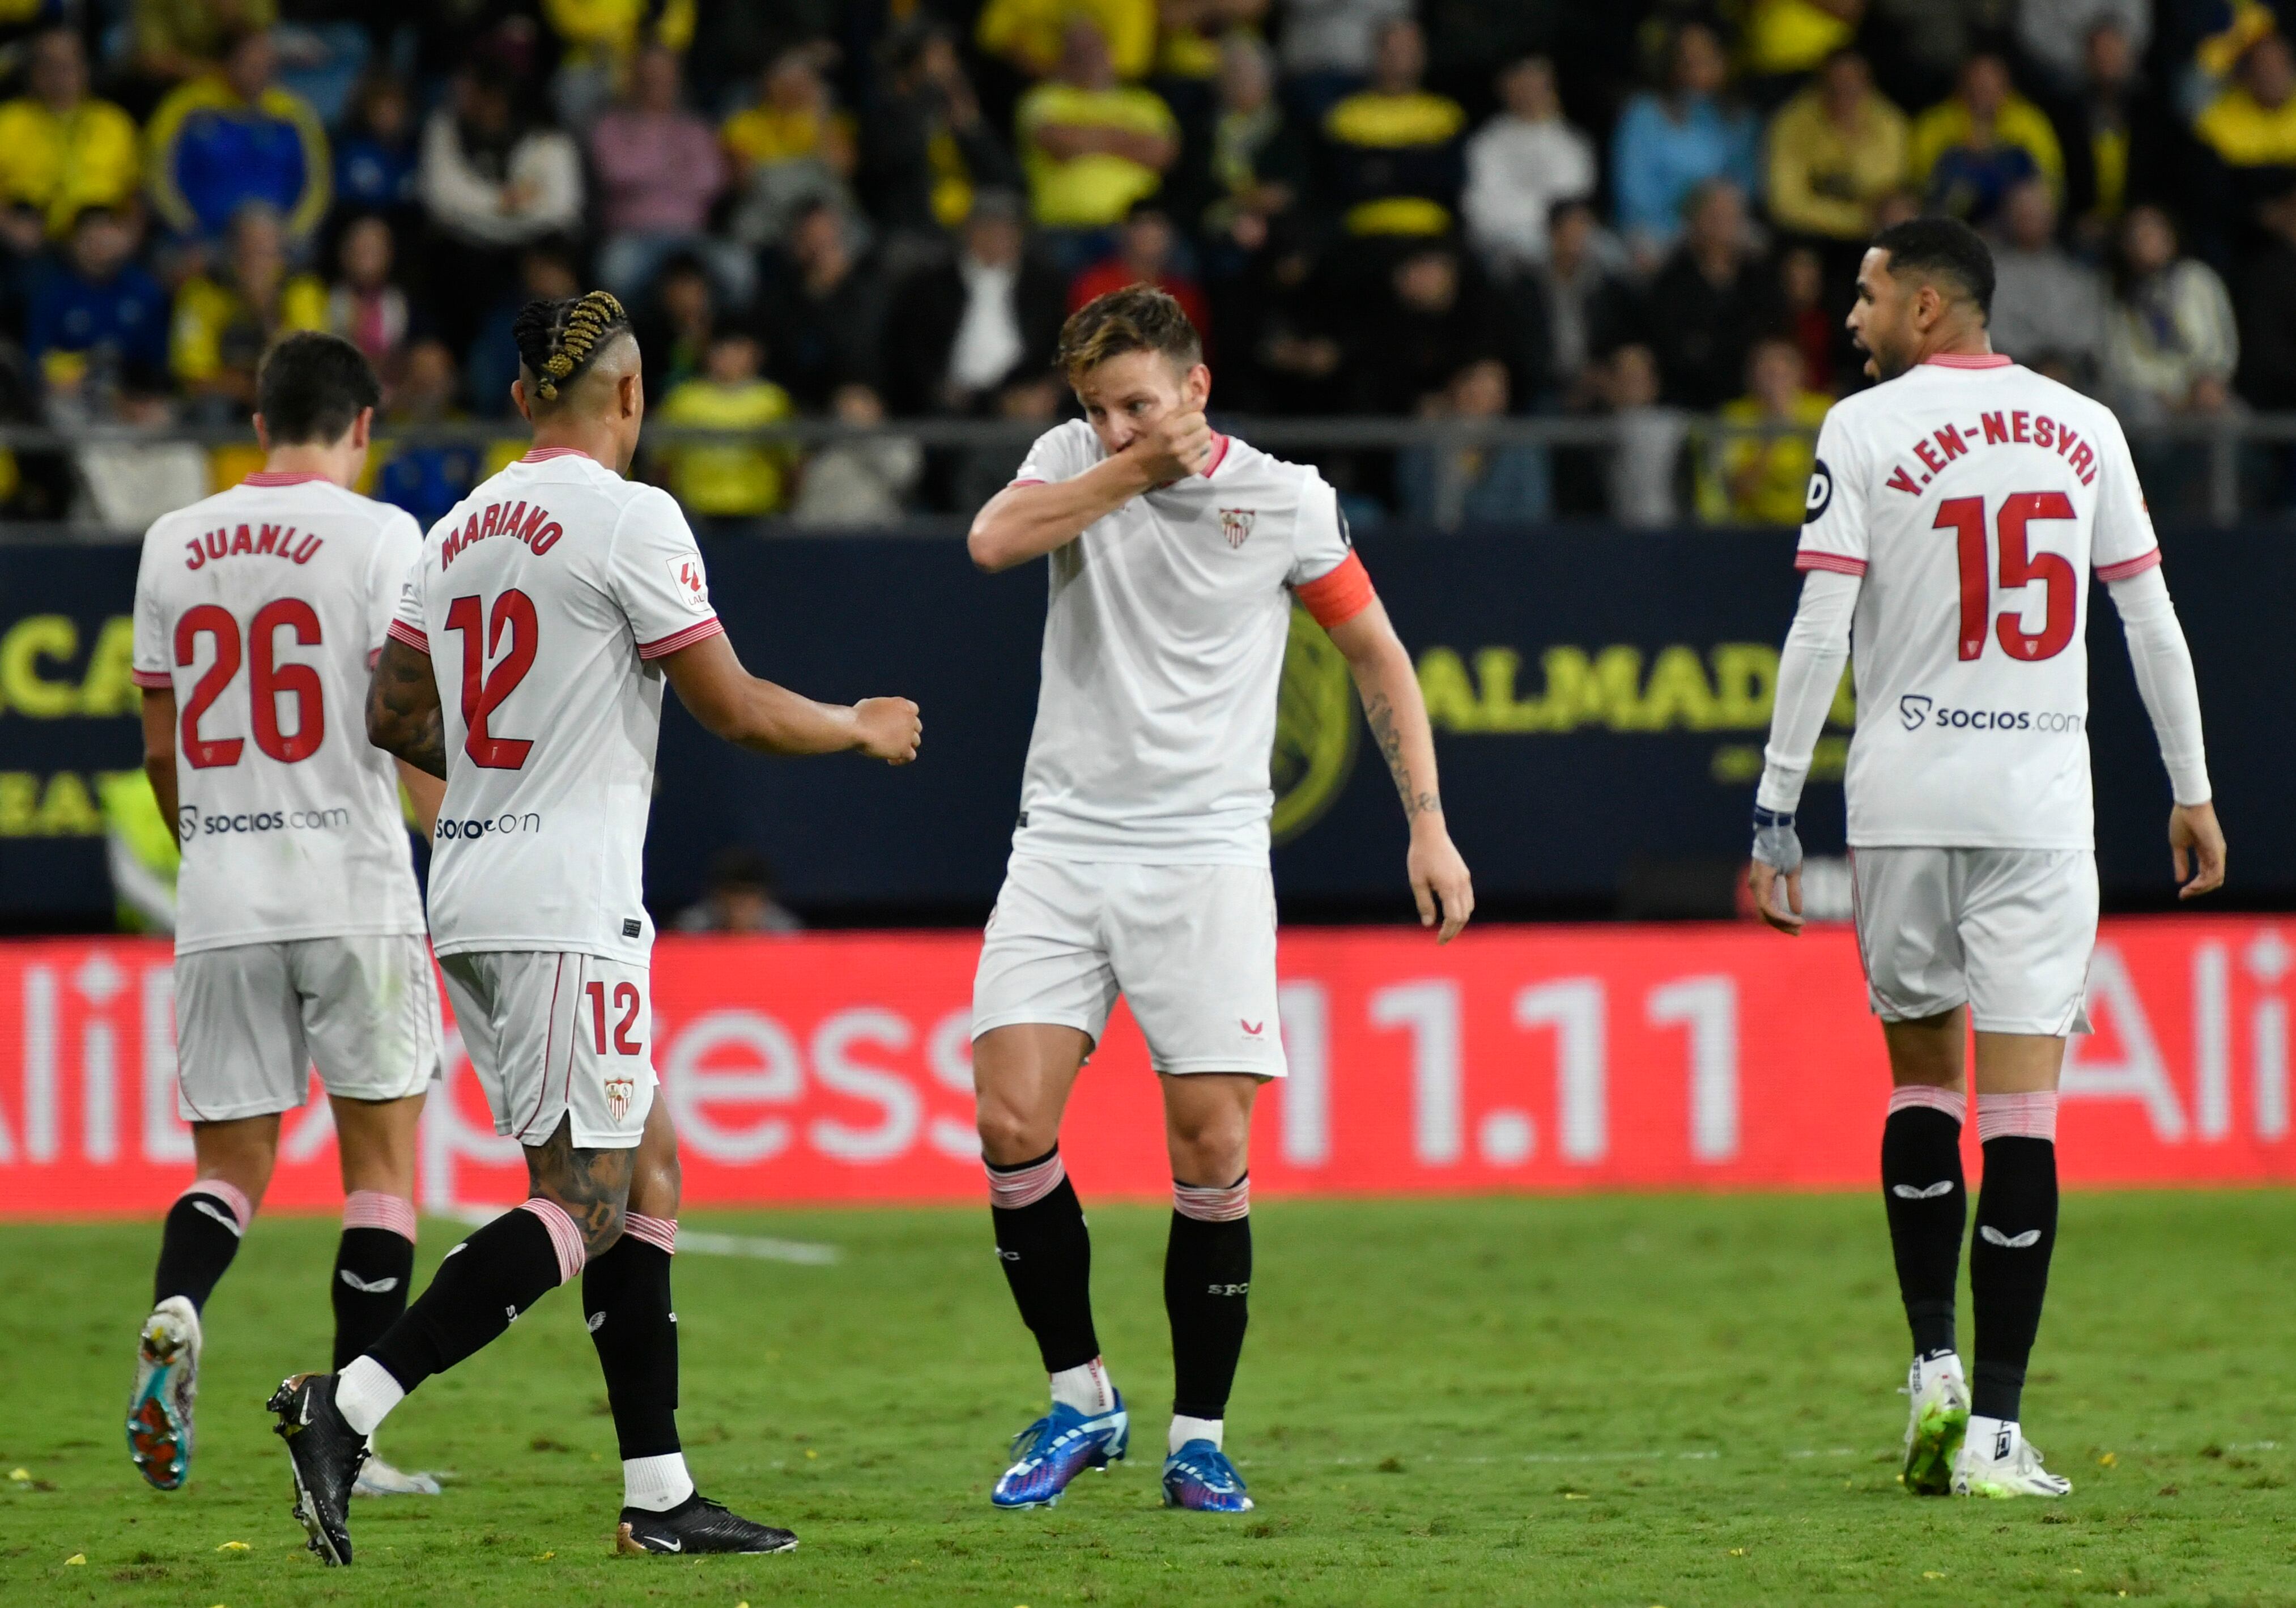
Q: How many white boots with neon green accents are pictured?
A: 2